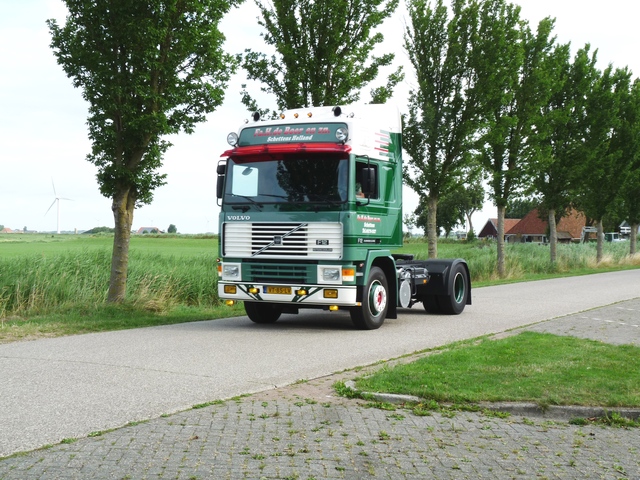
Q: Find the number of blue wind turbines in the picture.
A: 0